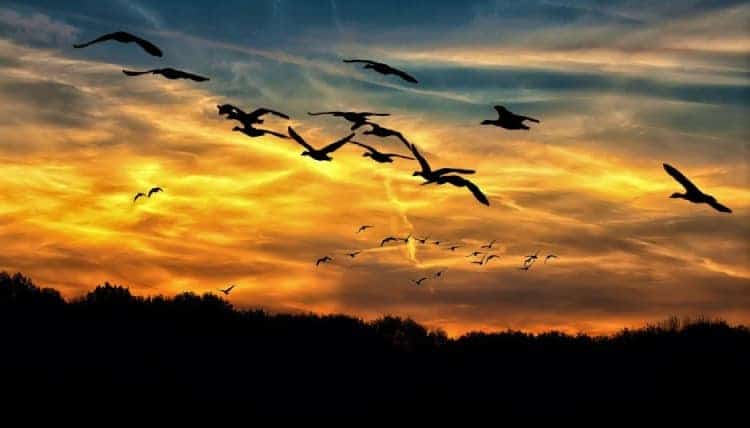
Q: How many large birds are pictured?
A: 13